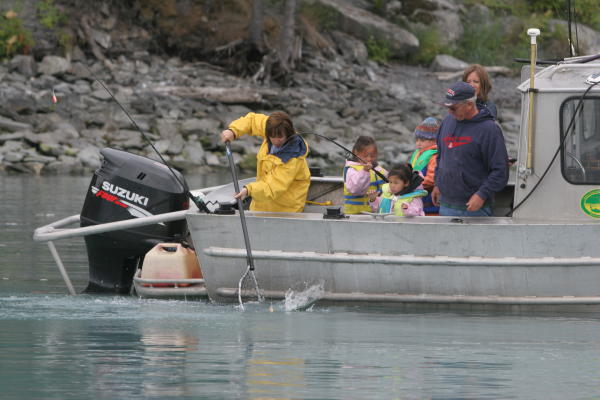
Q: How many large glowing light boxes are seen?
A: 0